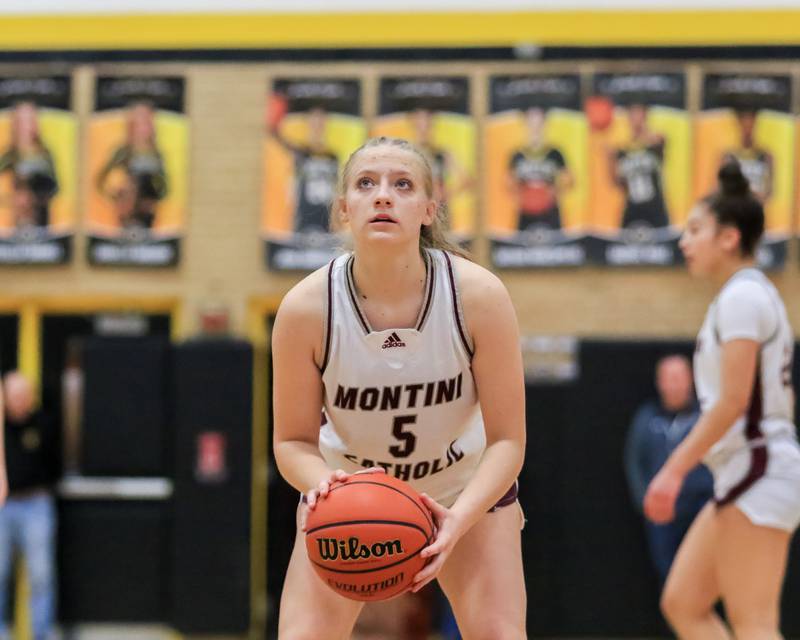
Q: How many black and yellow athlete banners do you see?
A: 7